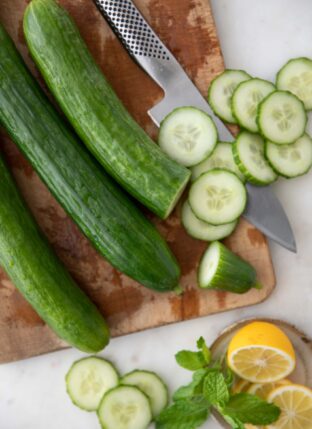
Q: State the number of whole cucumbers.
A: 2